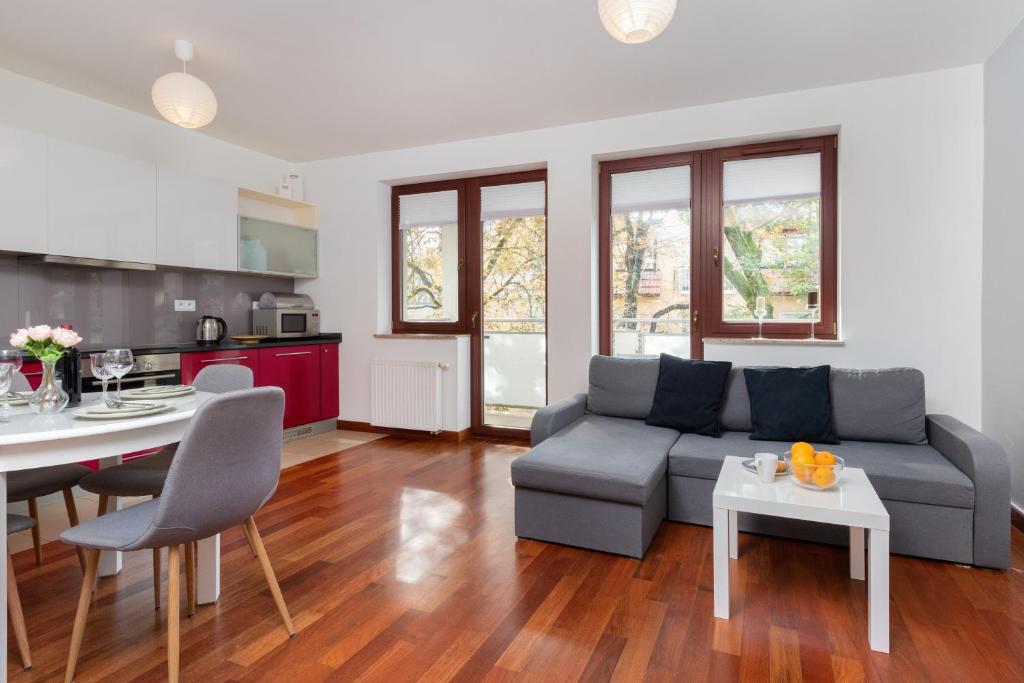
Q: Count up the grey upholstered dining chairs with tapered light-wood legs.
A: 4